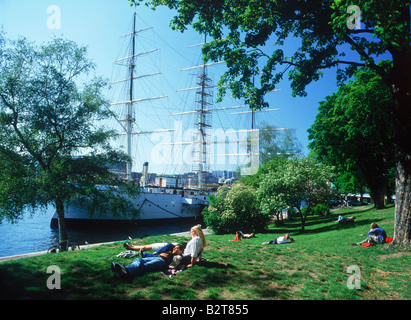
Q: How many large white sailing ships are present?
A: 1